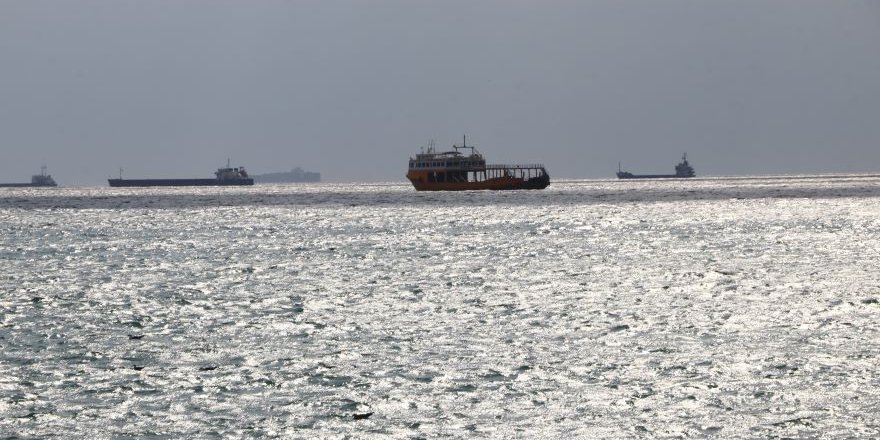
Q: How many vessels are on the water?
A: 5